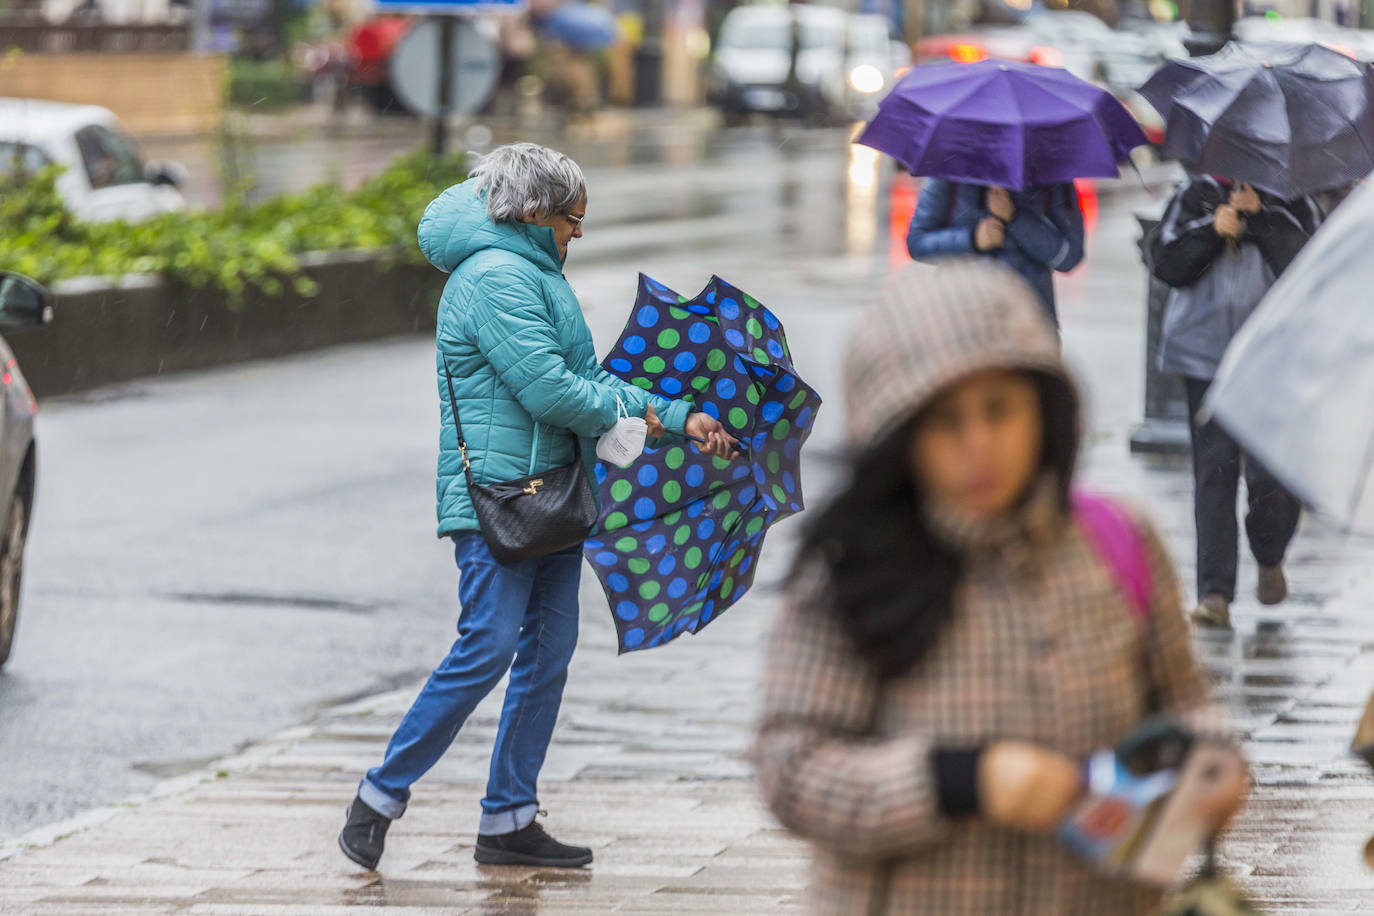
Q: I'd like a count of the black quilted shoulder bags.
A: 1